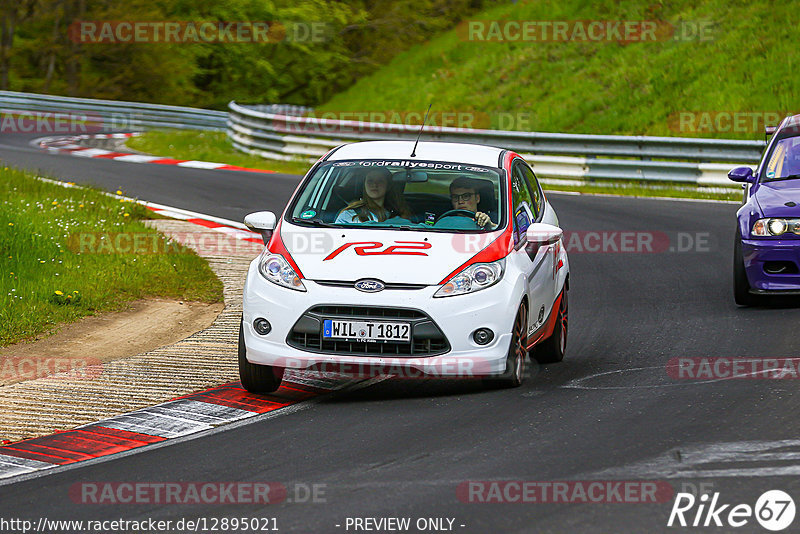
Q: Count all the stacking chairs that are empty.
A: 0